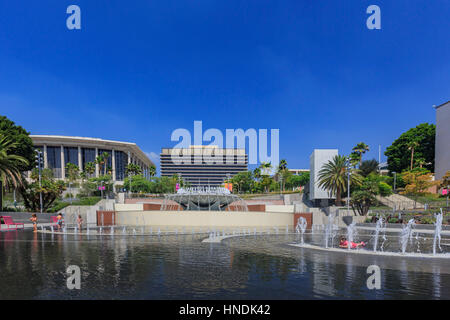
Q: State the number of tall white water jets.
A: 6